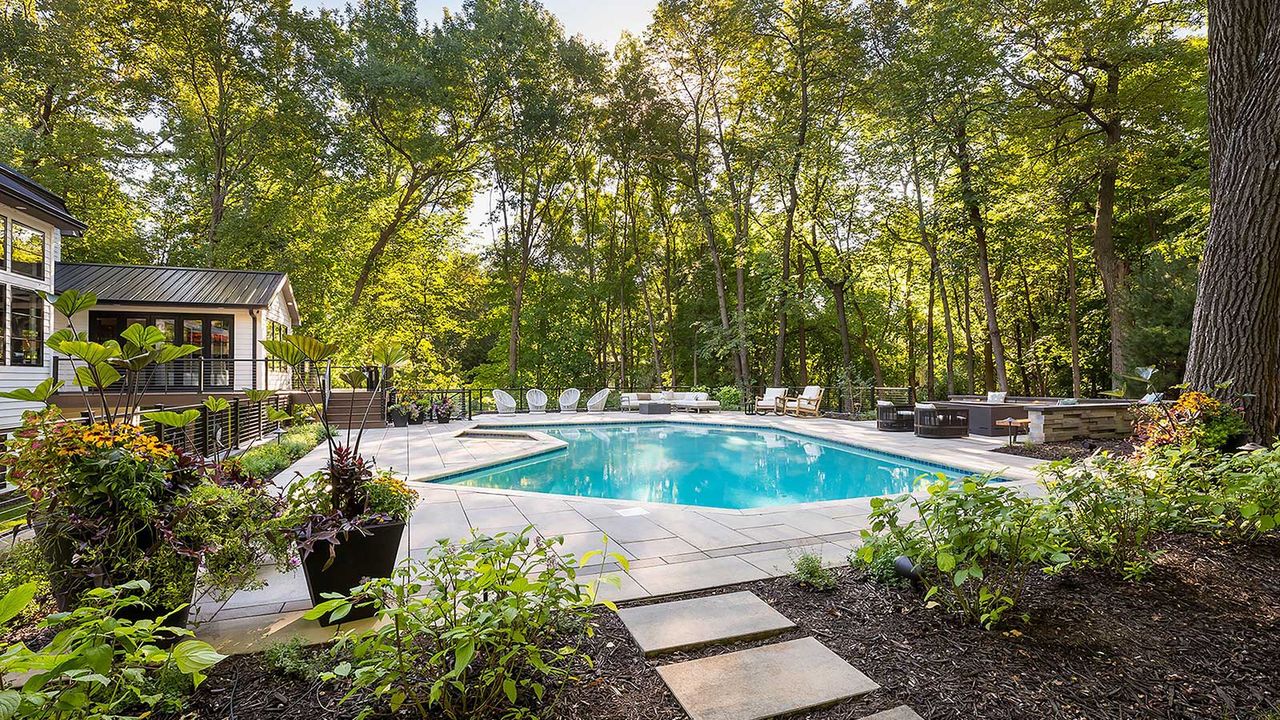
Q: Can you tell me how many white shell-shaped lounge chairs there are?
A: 4